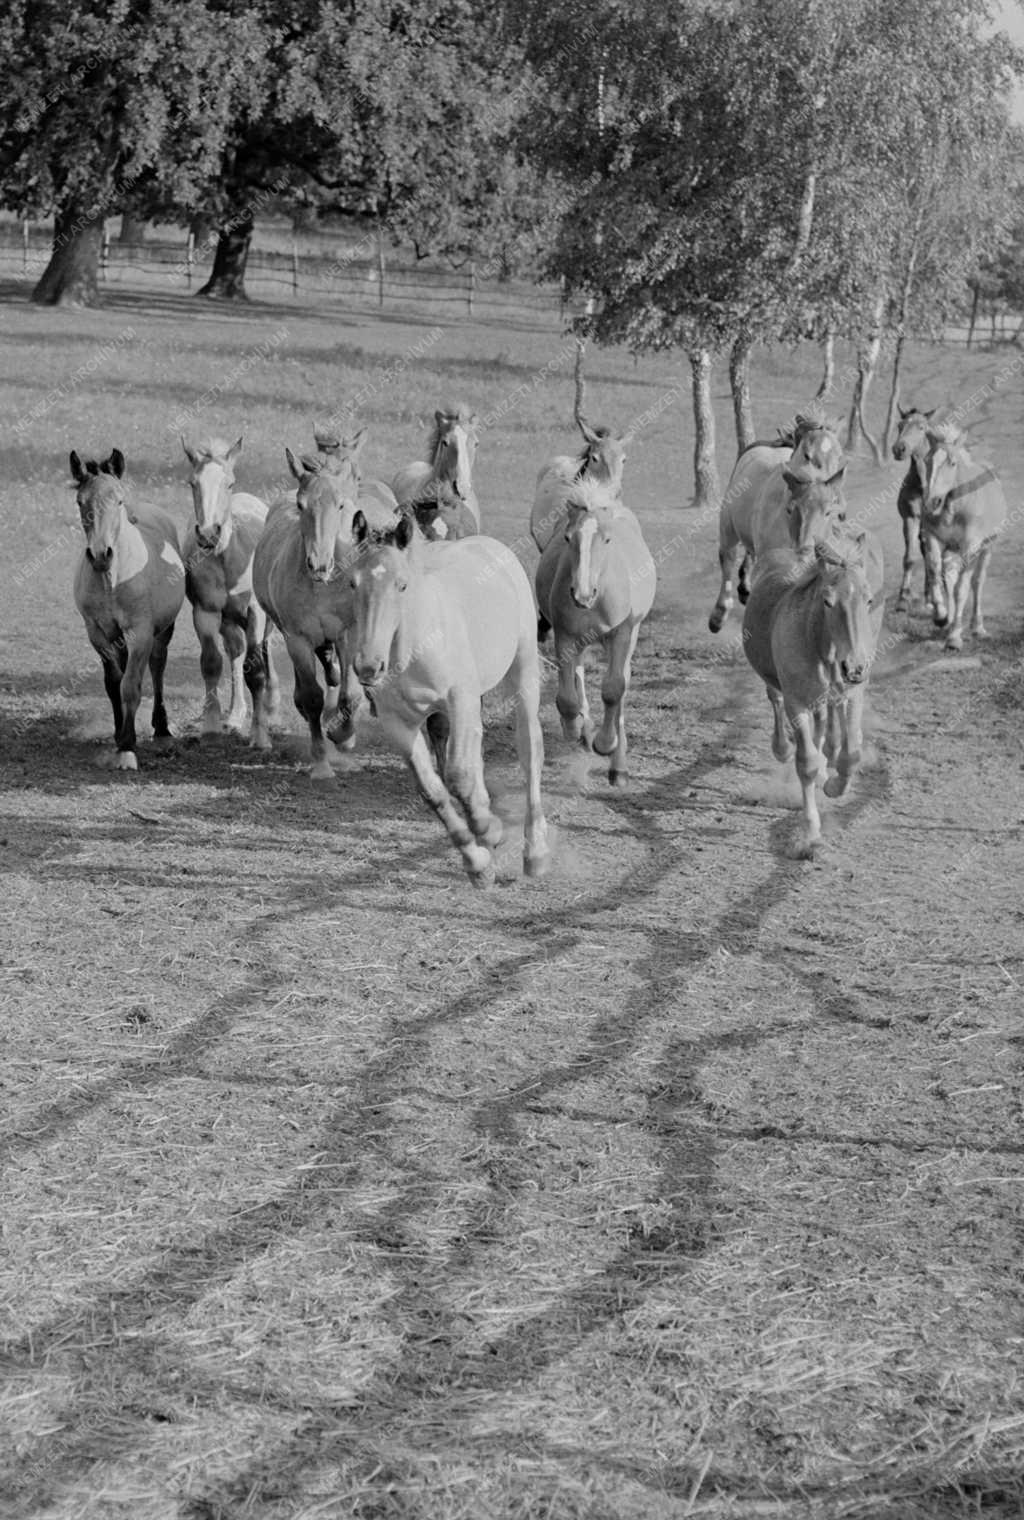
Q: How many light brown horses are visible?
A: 0